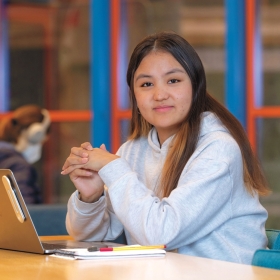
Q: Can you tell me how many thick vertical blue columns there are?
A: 2